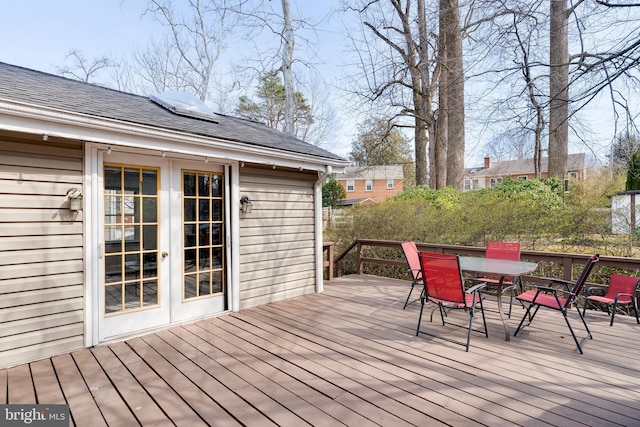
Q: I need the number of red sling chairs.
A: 5